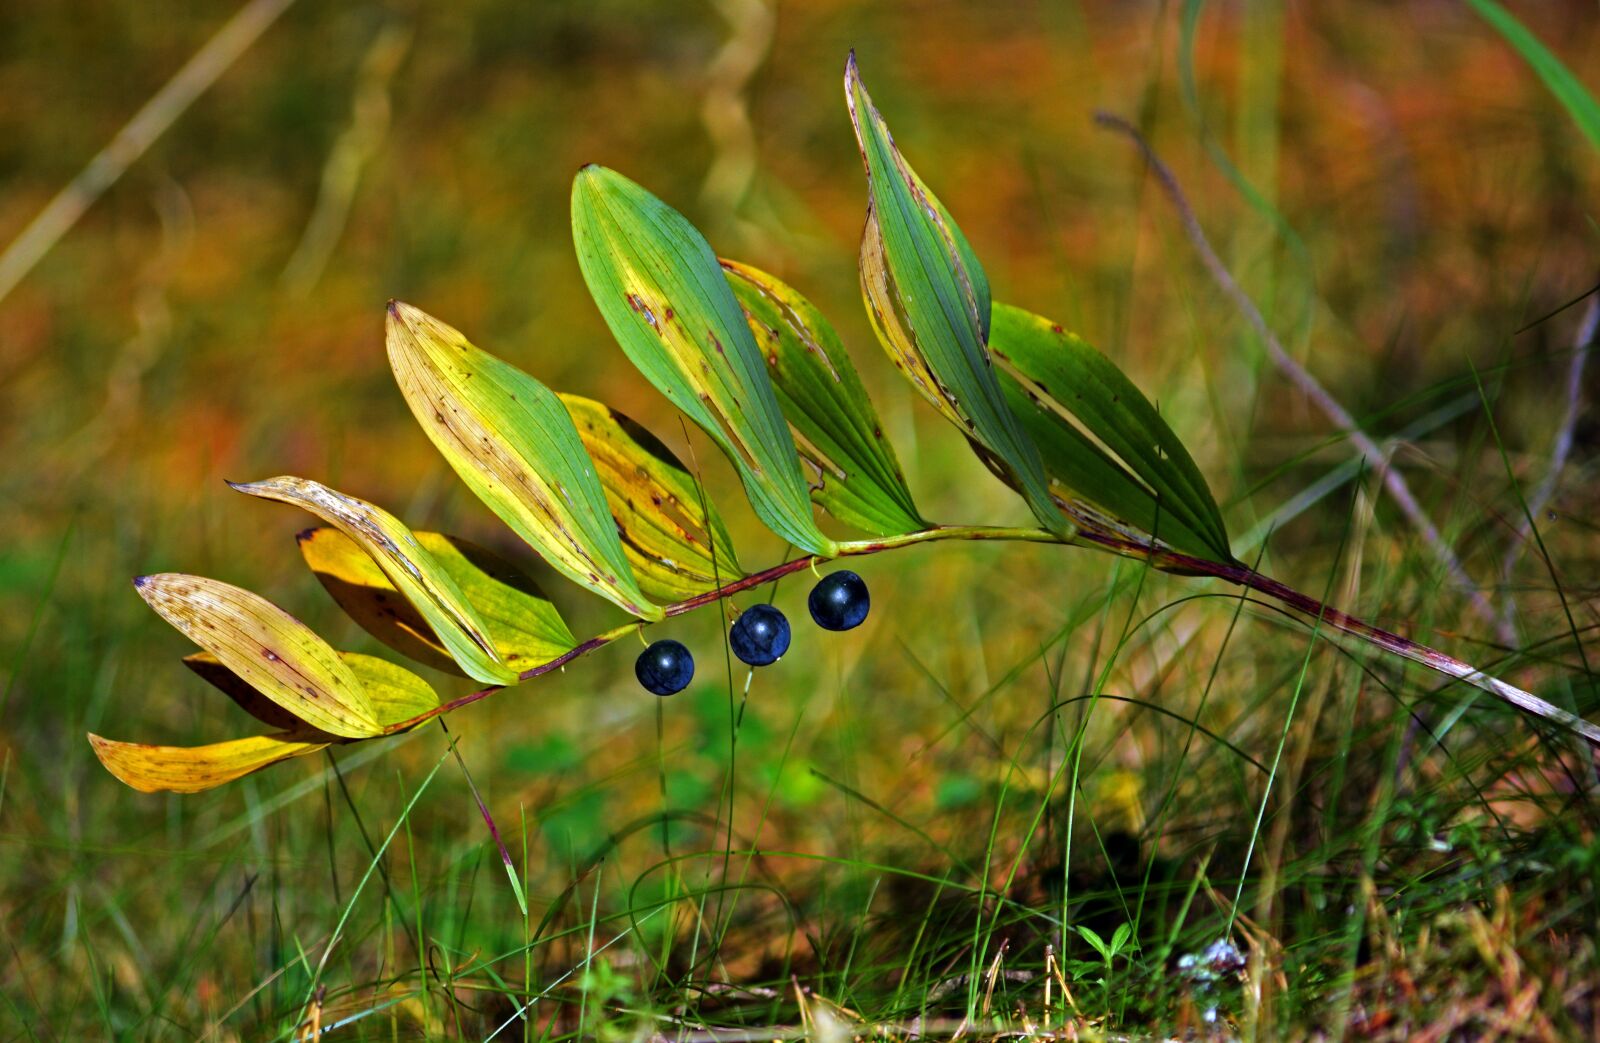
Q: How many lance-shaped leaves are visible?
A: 11